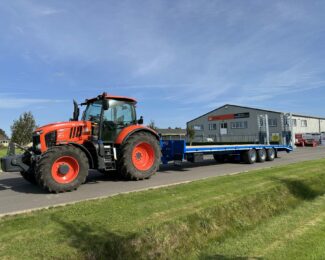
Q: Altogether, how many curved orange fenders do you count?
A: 1